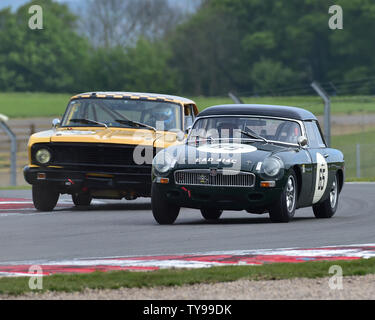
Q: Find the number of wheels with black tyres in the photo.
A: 6